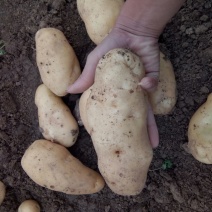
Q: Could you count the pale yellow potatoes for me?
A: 9